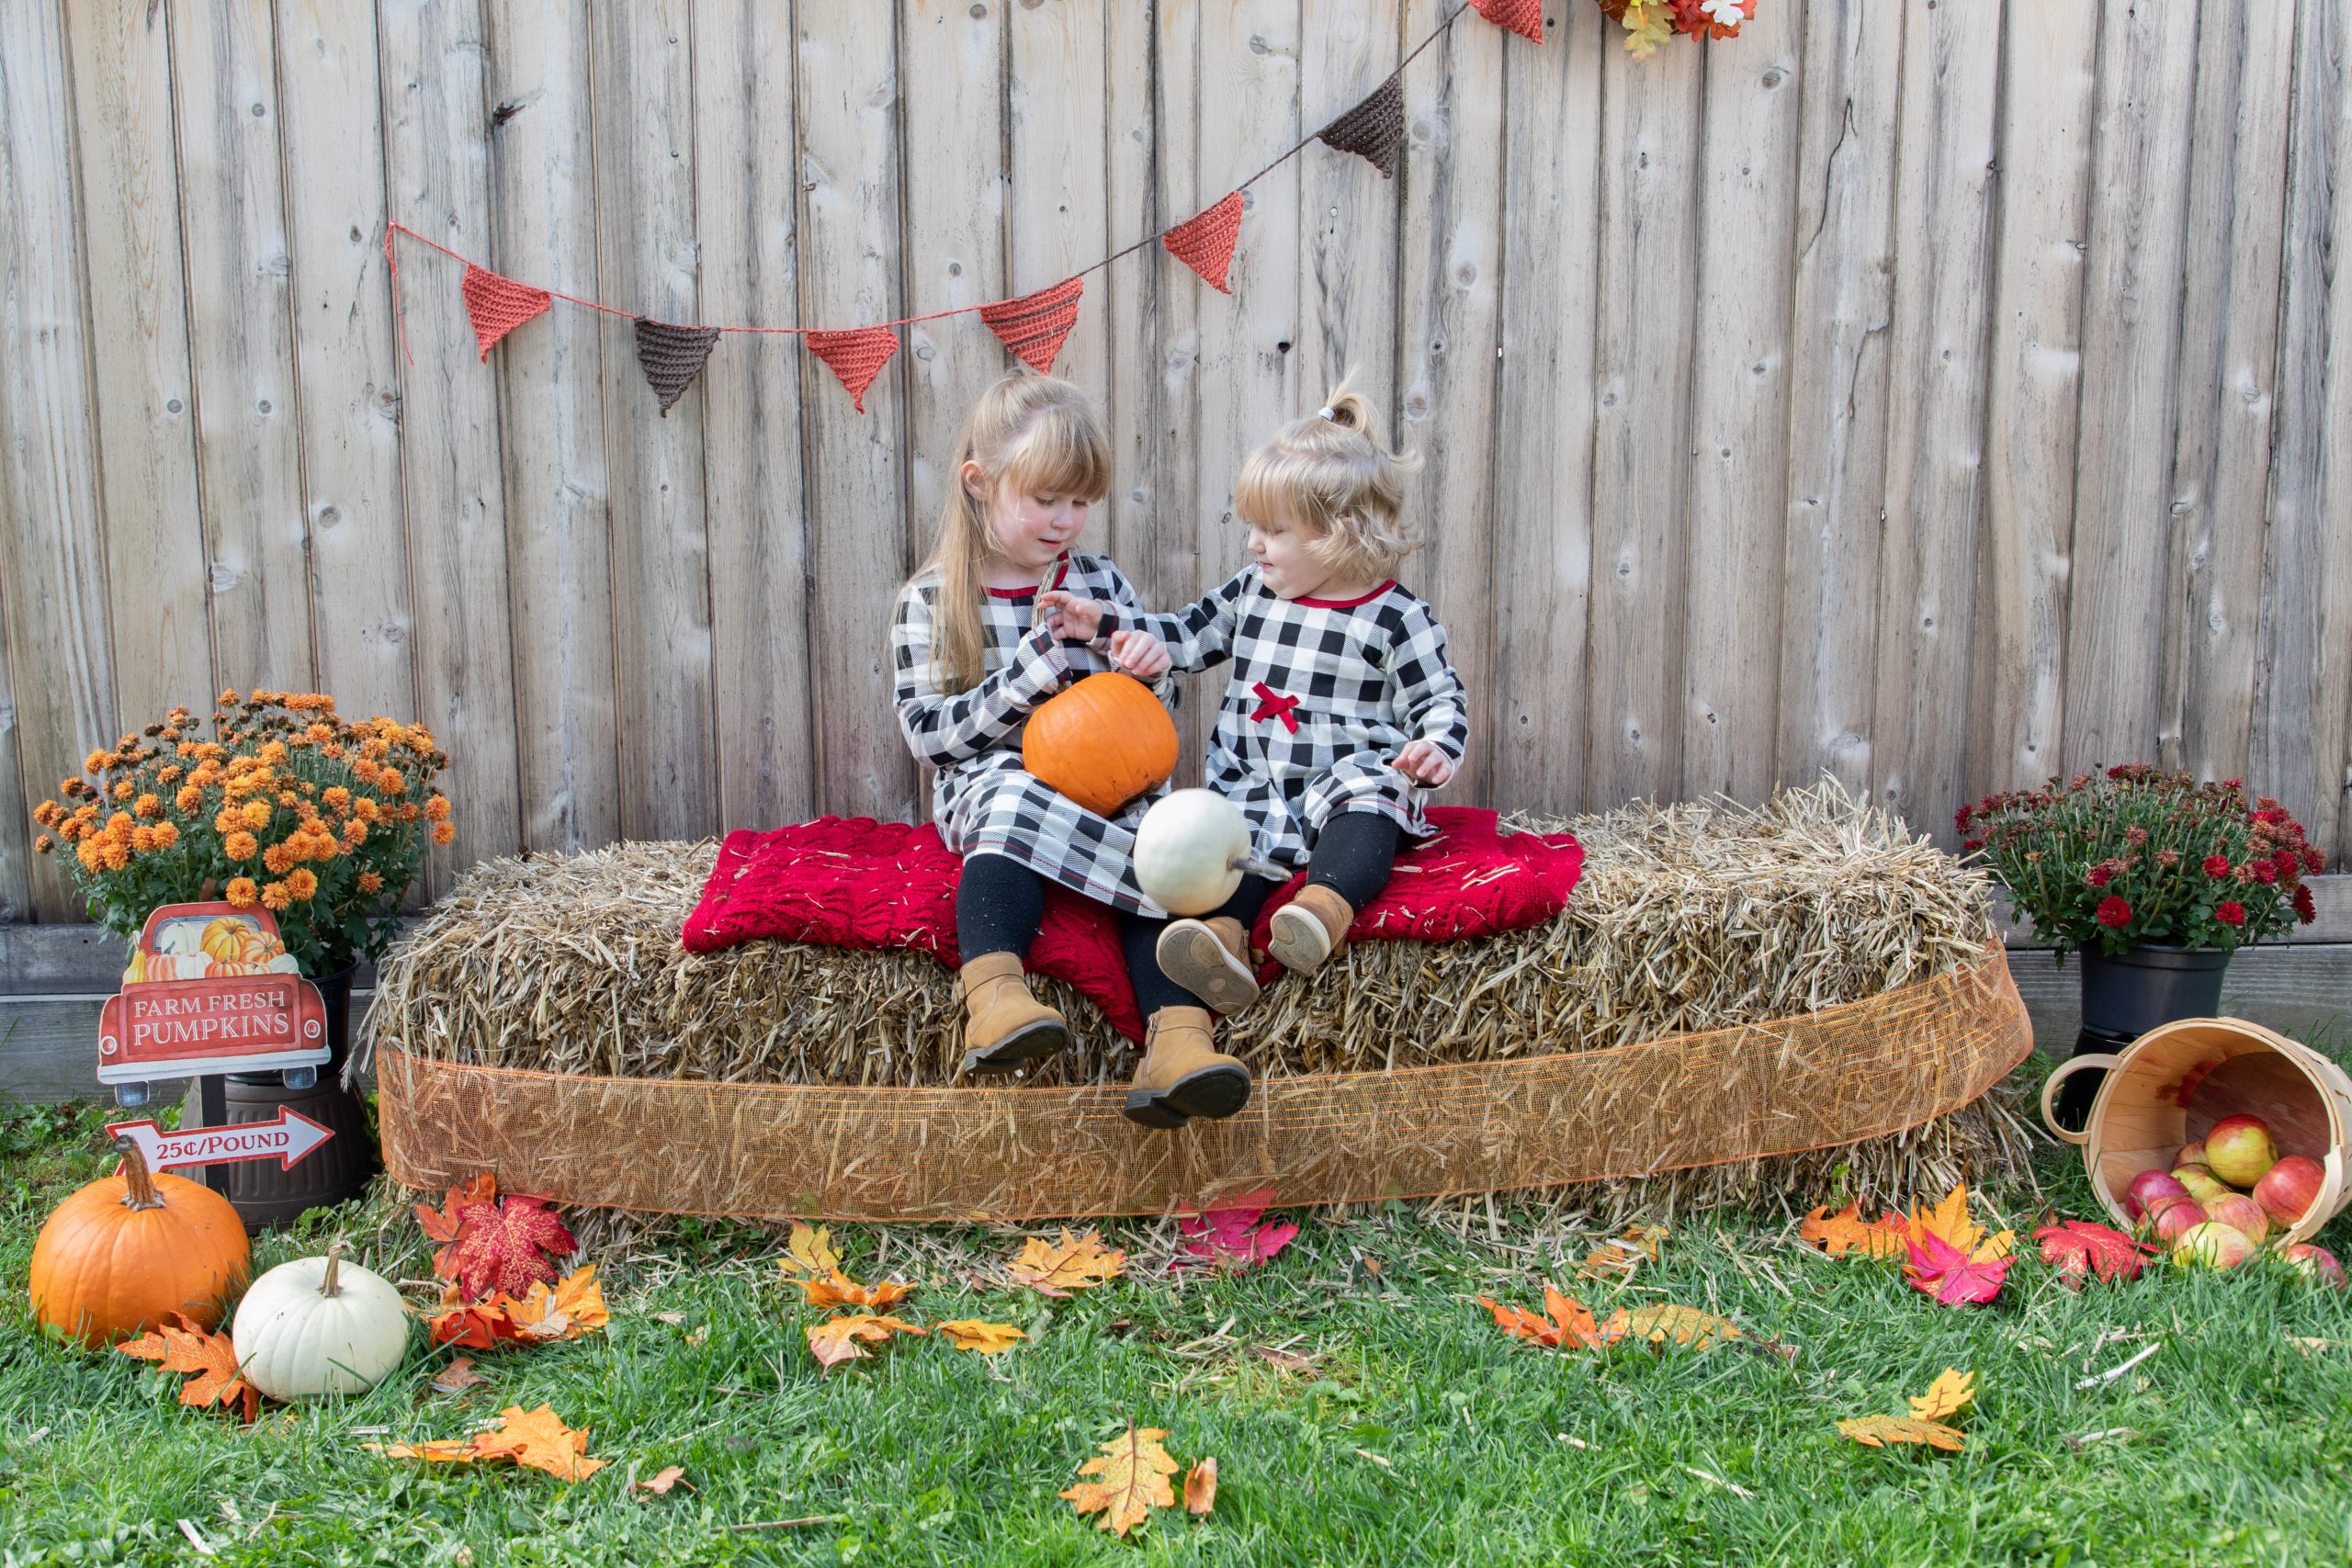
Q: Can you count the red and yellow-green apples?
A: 9